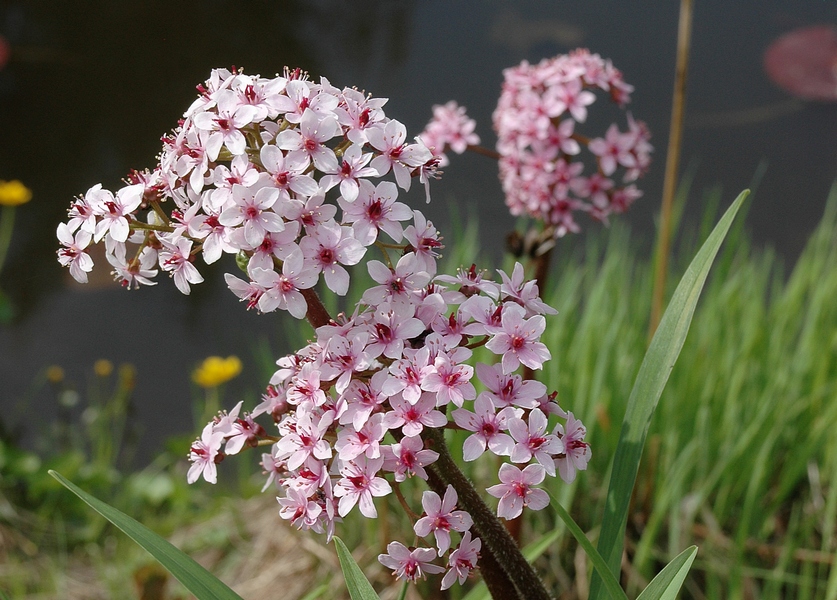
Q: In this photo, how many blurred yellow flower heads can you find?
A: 5